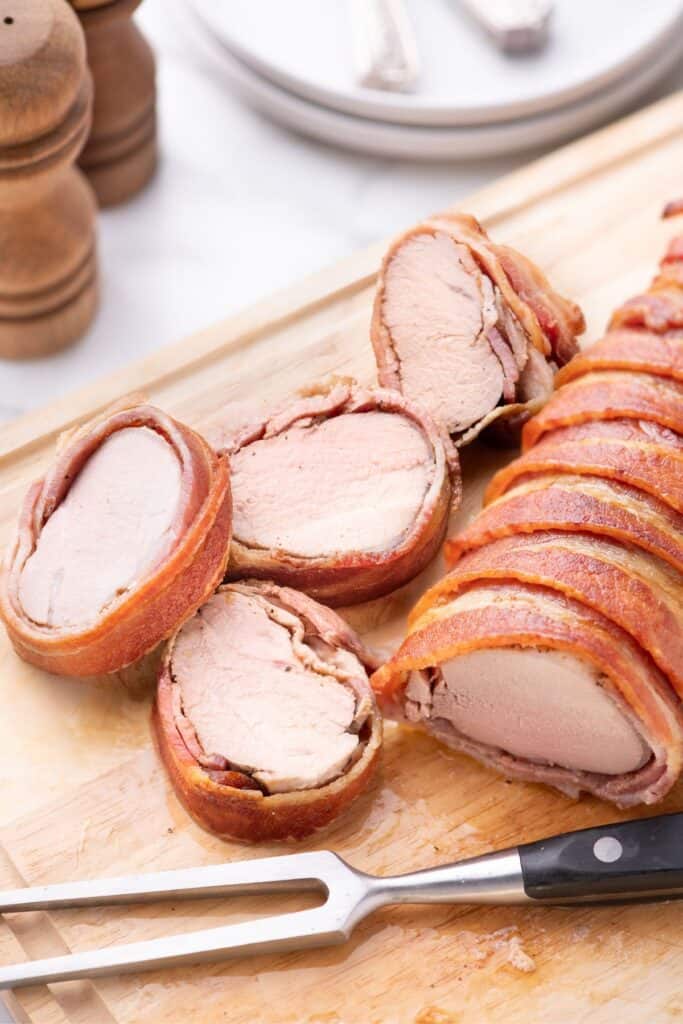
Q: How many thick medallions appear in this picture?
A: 4